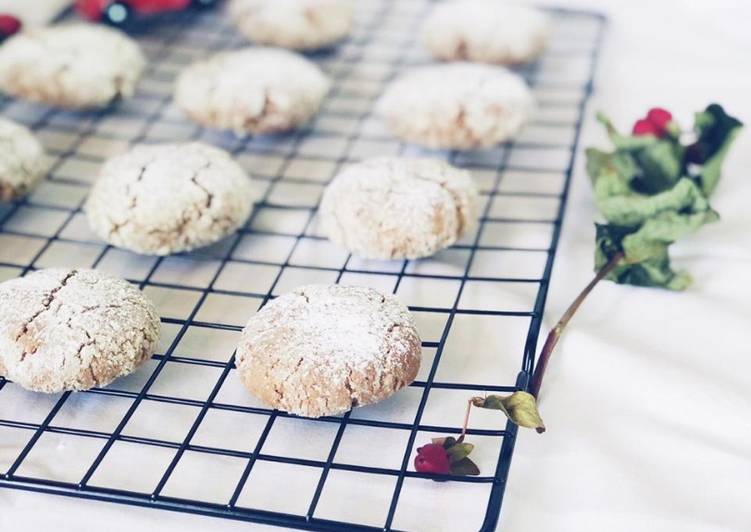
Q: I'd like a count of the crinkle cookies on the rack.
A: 10